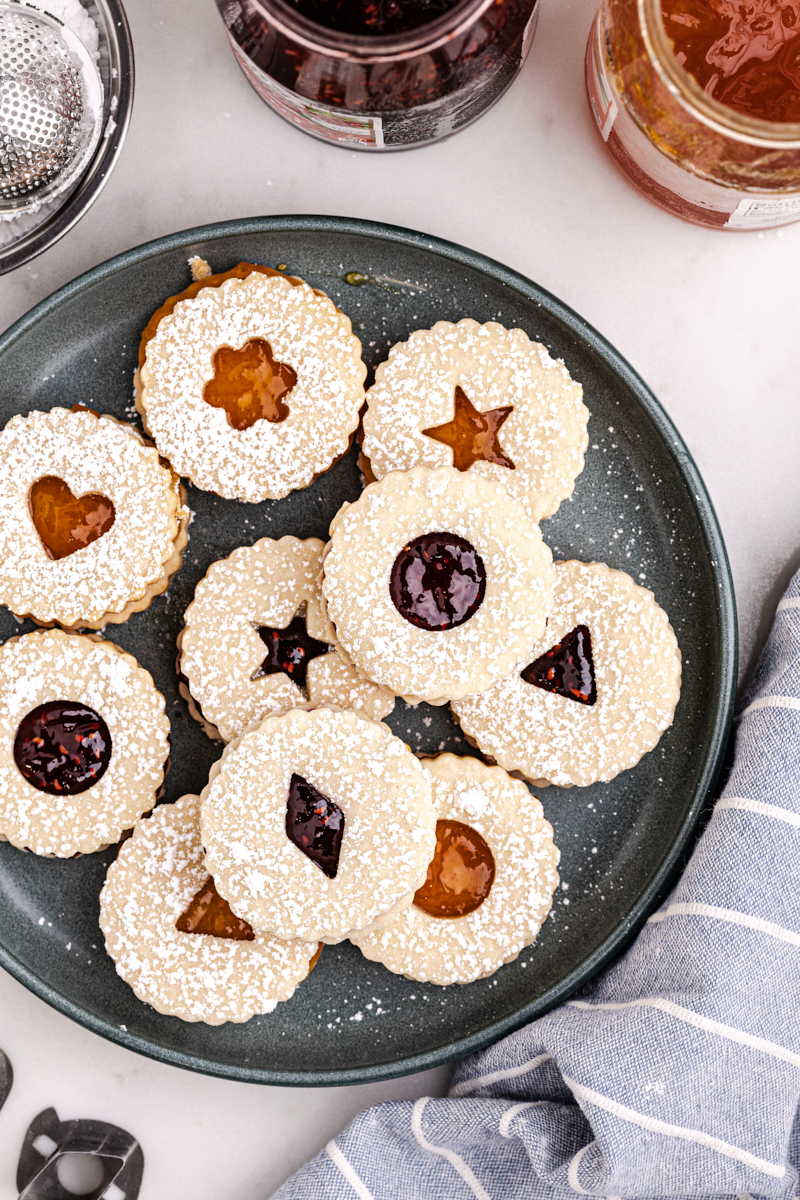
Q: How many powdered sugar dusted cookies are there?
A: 10